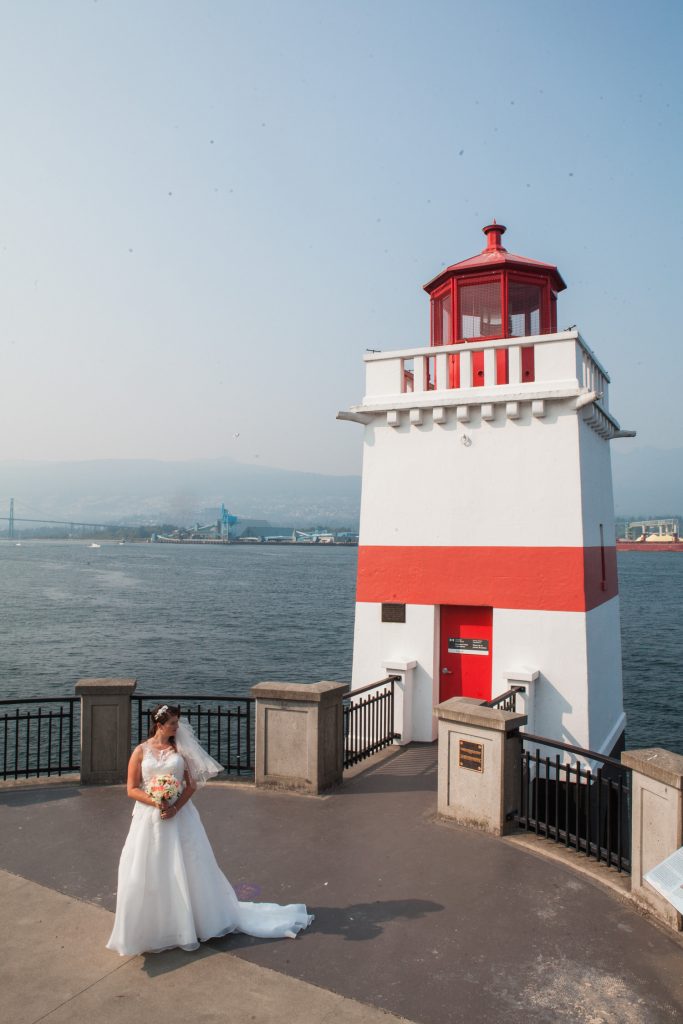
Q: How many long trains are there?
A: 1